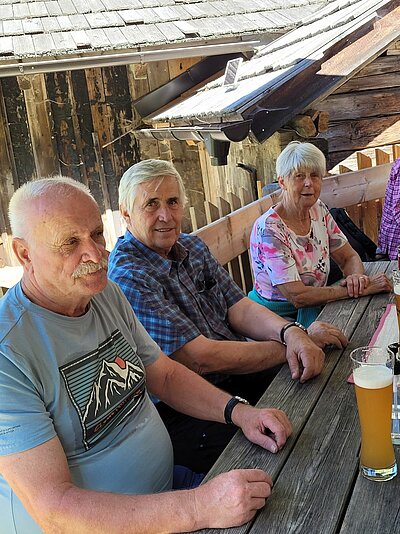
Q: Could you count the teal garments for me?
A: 1